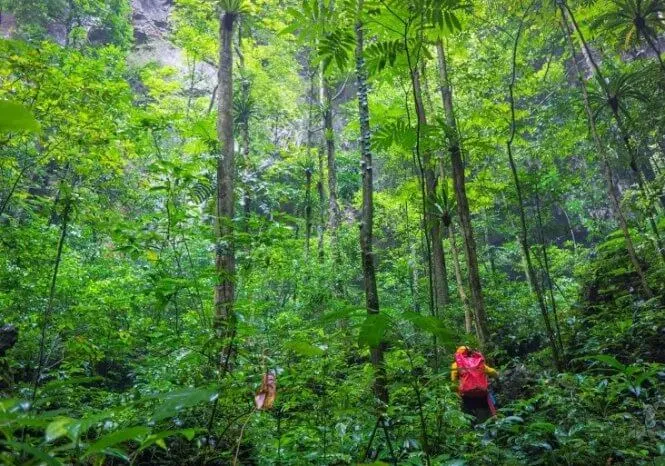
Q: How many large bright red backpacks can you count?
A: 1